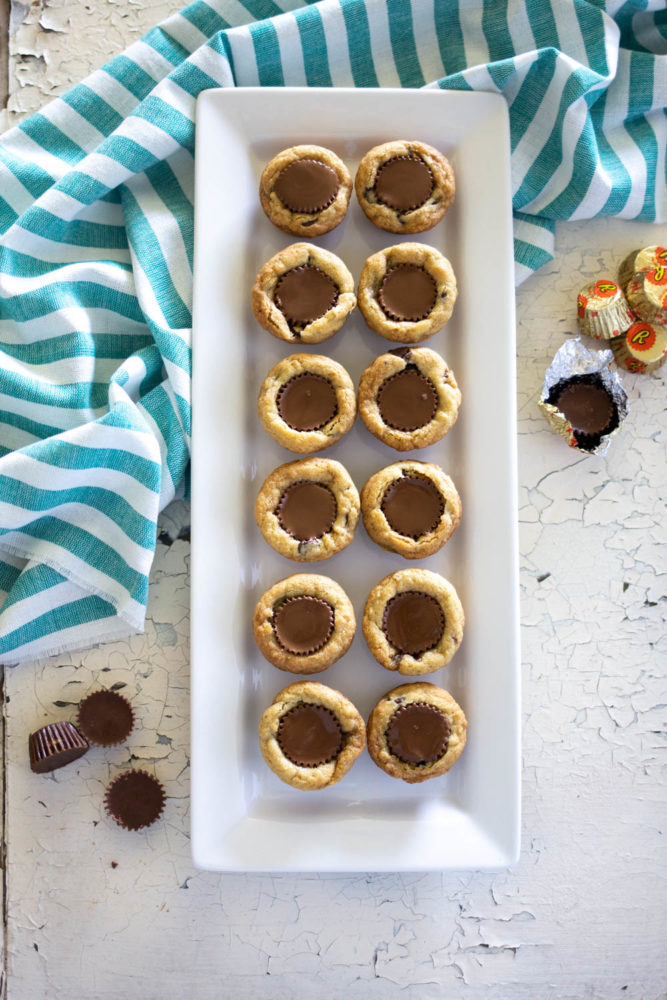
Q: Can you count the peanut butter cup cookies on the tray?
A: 12